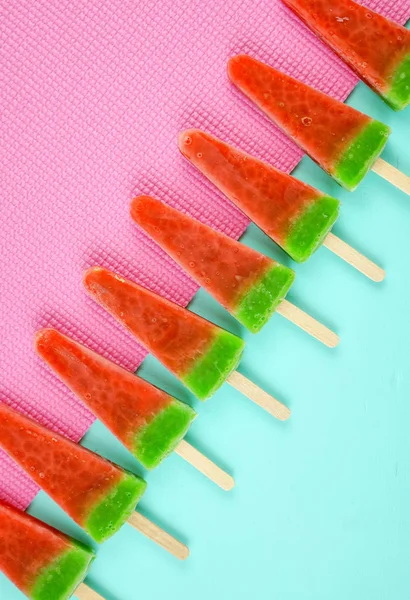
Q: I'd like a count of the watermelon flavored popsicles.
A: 8